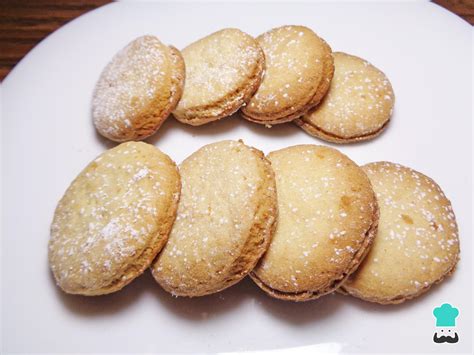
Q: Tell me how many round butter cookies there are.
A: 8